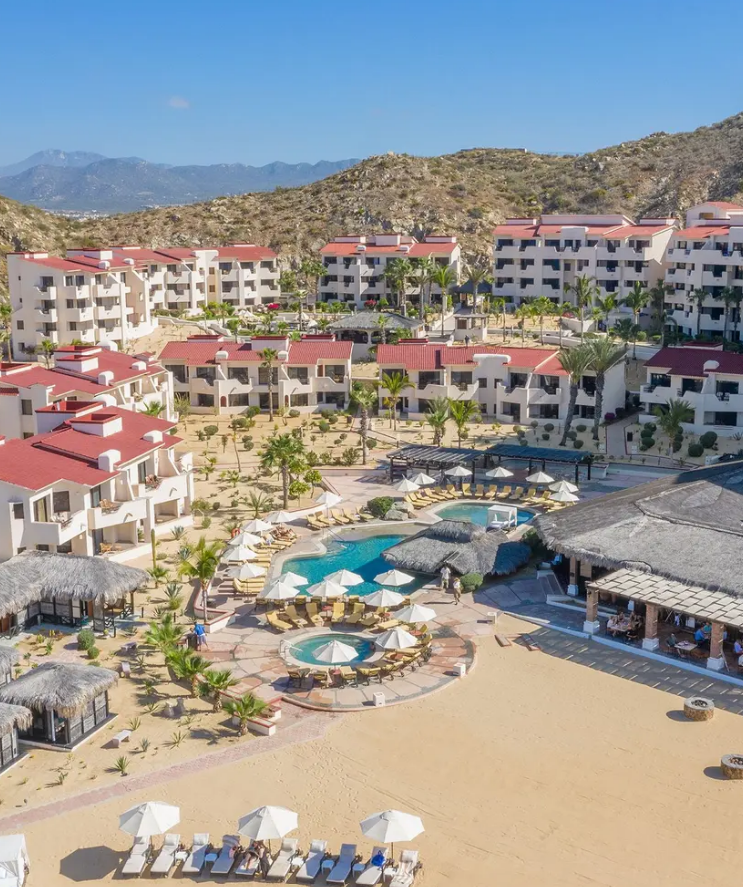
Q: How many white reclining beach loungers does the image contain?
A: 10